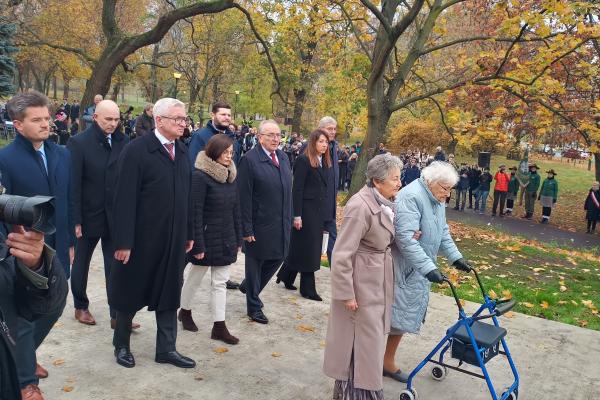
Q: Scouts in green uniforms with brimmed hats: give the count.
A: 3